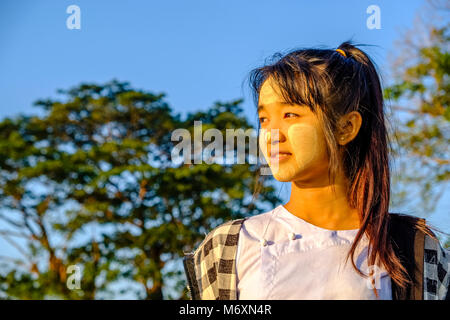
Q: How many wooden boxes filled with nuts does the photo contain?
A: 0